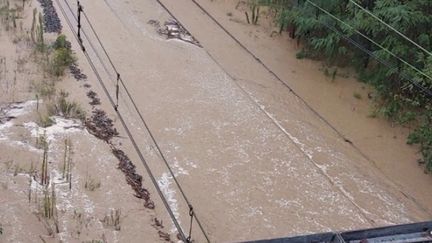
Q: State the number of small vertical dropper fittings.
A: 3